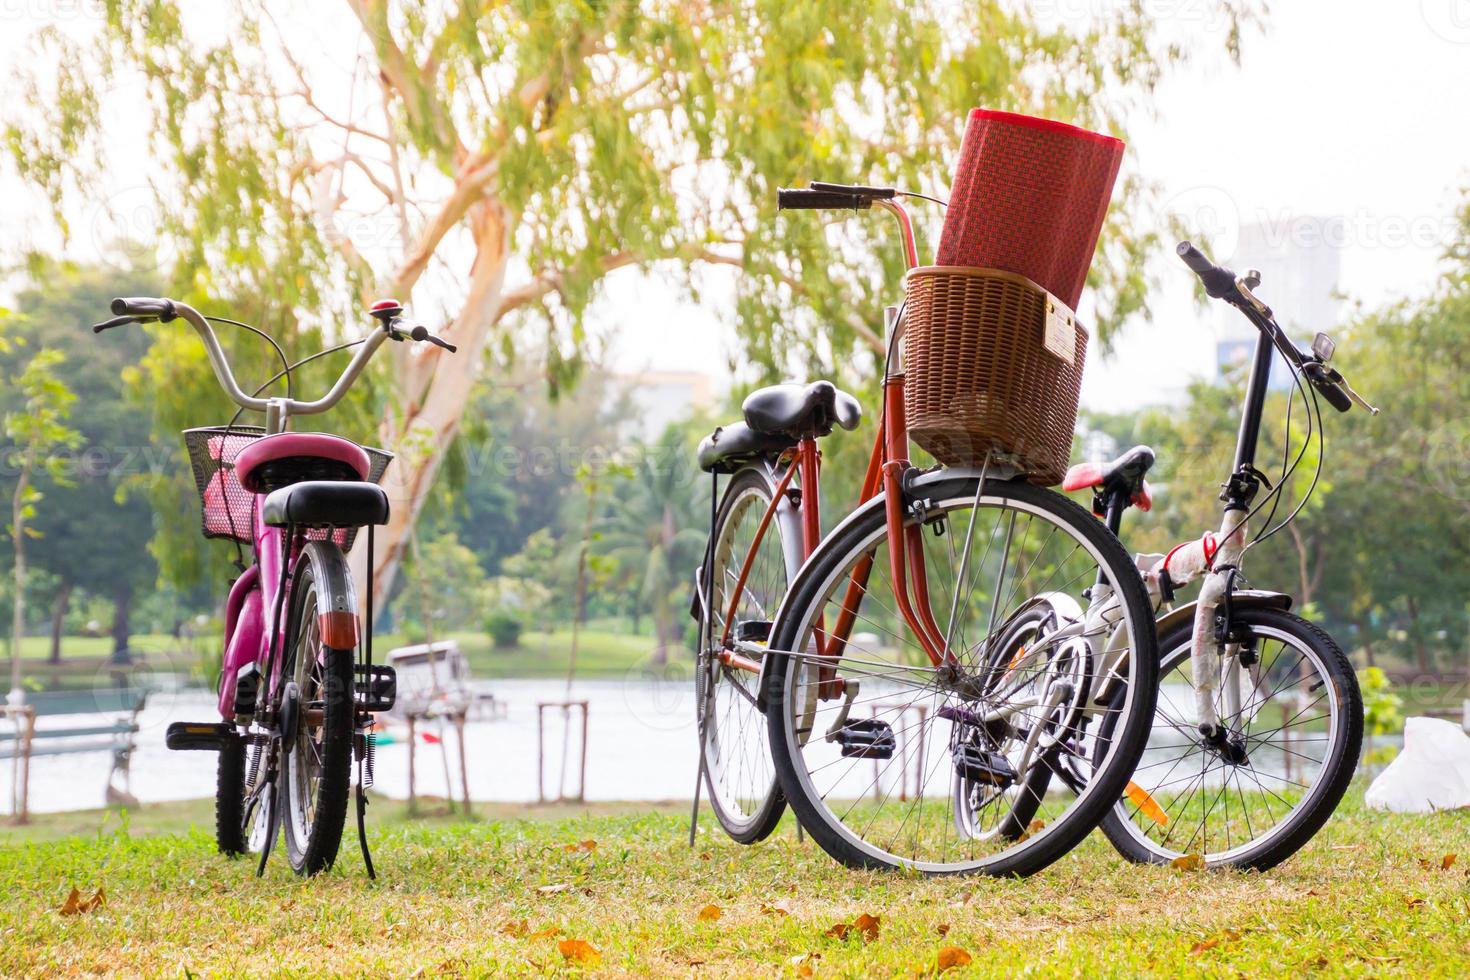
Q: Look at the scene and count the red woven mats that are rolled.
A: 1